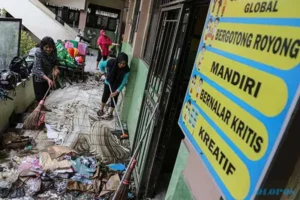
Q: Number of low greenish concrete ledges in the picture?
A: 1